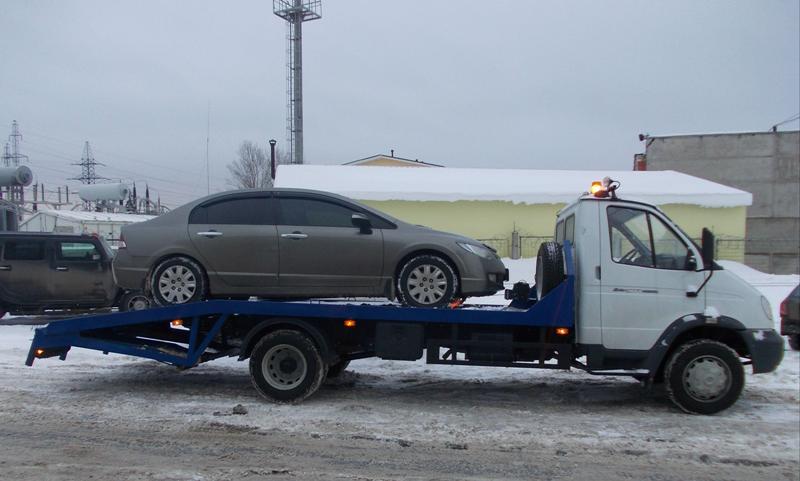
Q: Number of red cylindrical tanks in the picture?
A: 0